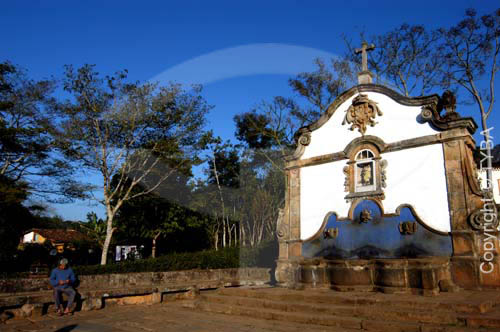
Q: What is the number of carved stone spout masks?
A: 3